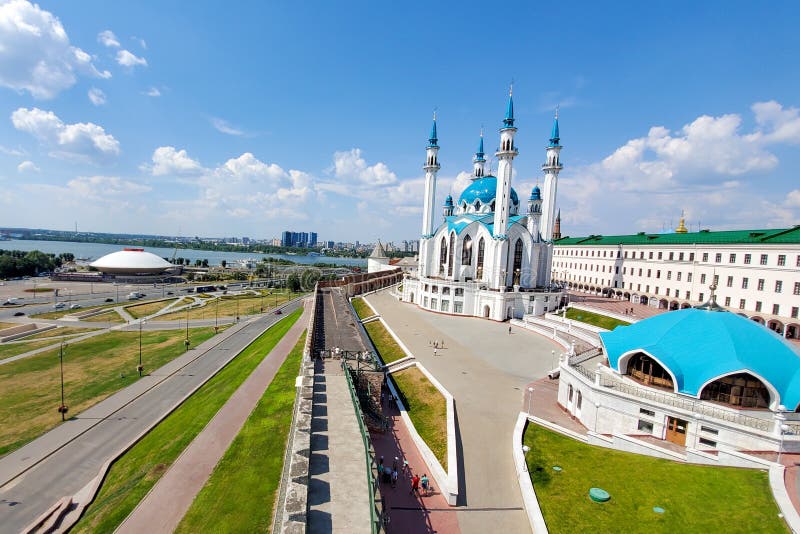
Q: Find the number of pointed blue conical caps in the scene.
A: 4